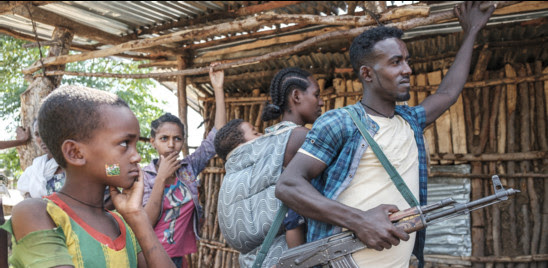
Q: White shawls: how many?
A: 1